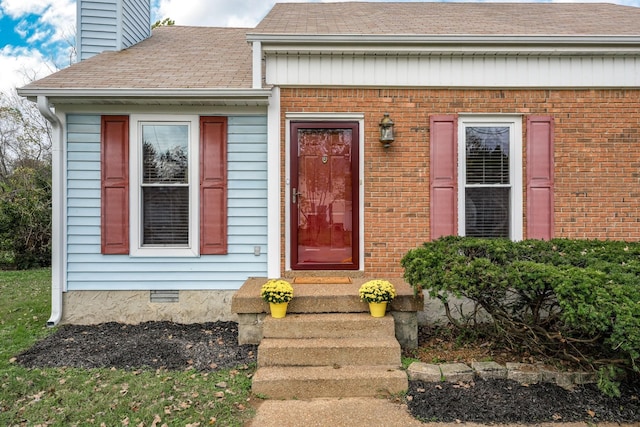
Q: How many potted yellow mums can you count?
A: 2